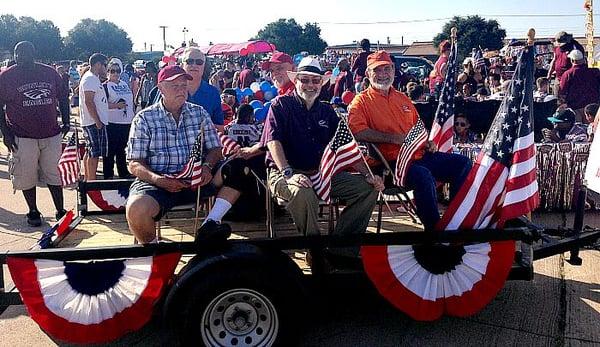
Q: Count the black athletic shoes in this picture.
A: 3